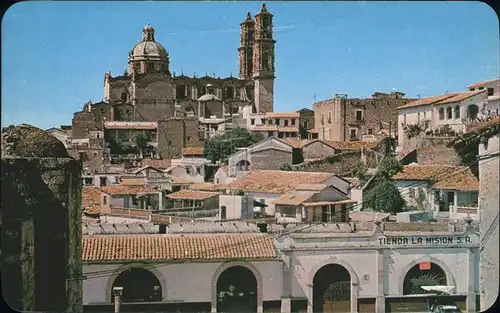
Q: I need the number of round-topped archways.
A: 4